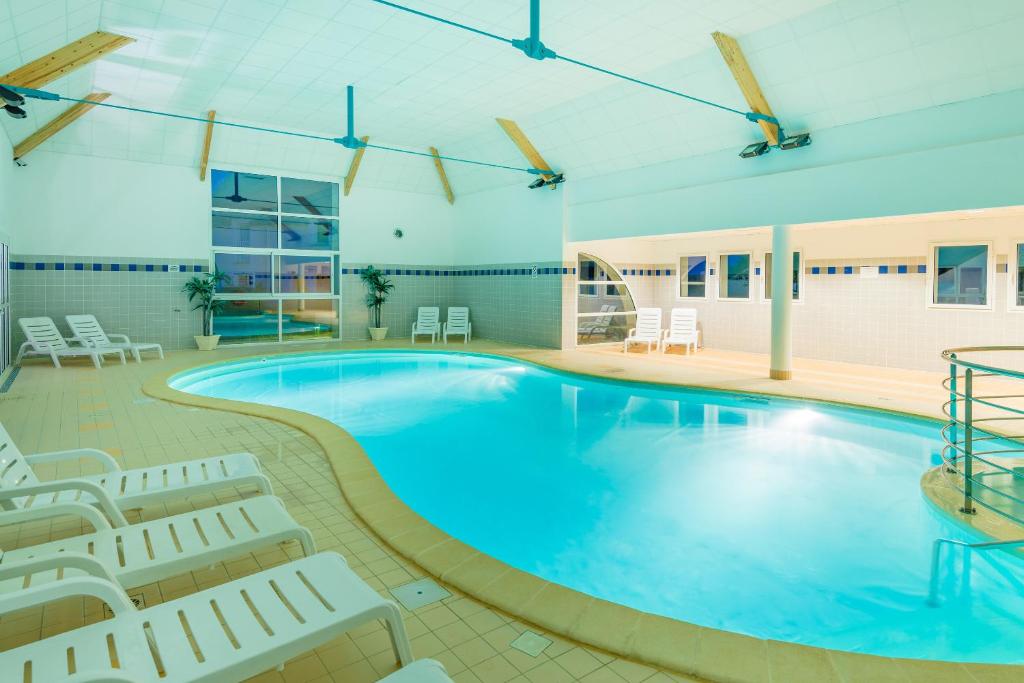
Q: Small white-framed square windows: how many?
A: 5